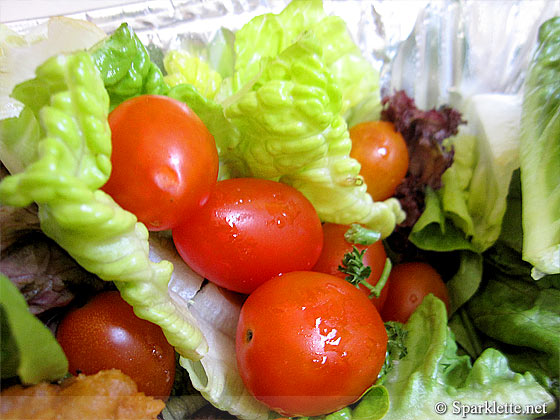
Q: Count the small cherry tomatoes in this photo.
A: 7